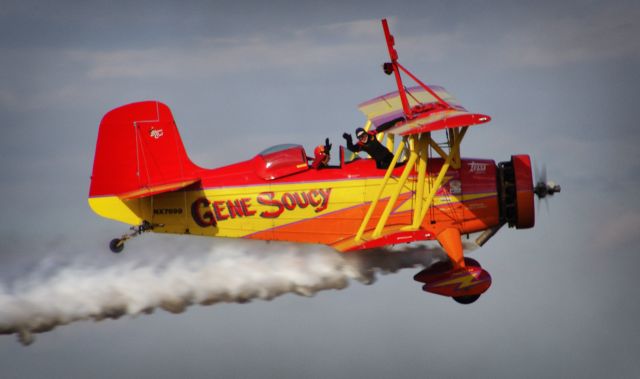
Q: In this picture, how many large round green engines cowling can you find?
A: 0